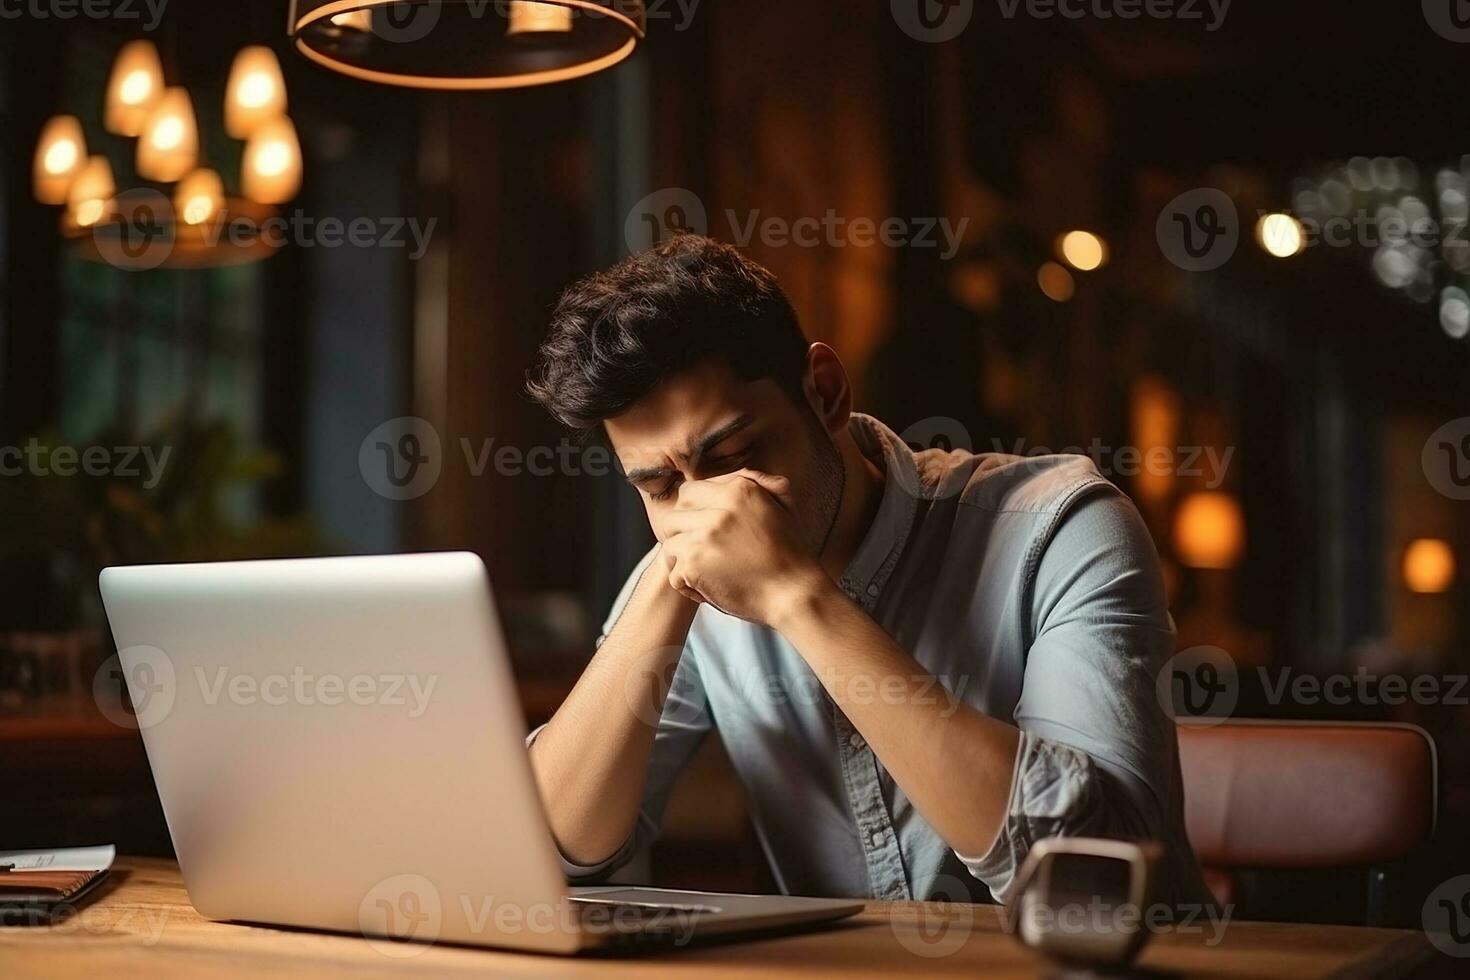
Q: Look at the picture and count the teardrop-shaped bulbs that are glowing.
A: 7